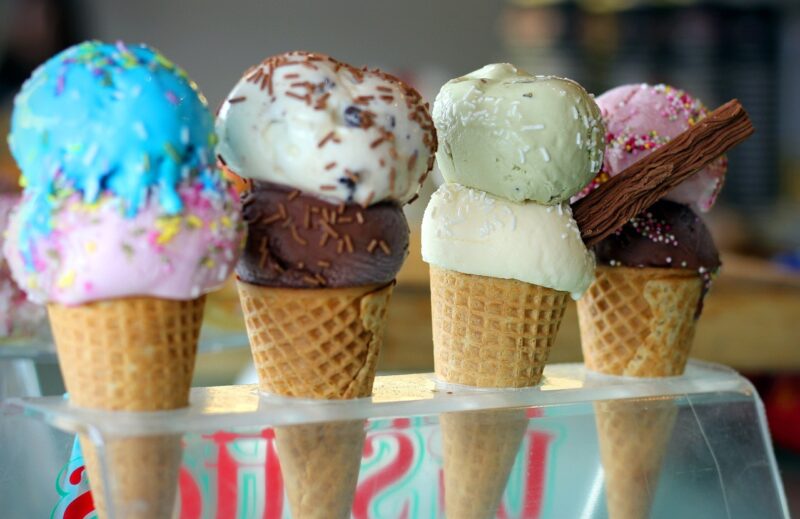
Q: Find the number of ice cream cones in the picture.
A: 4